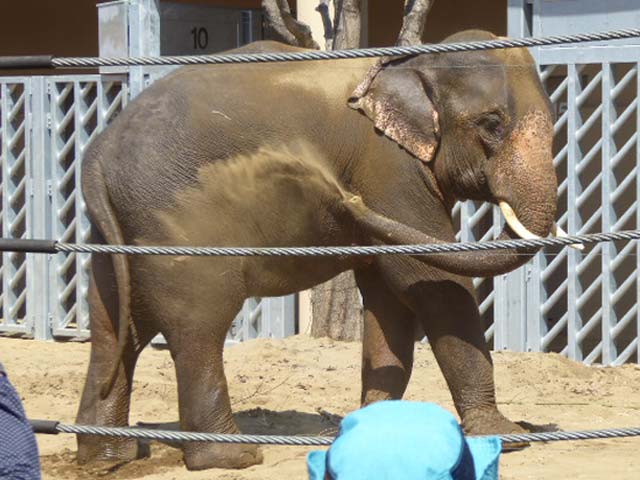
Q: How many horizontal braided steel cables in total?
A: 3